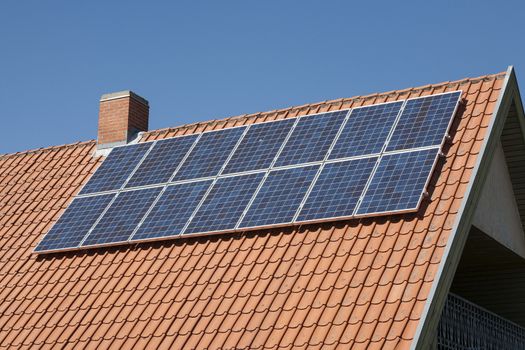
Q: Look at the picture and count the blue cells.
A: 14